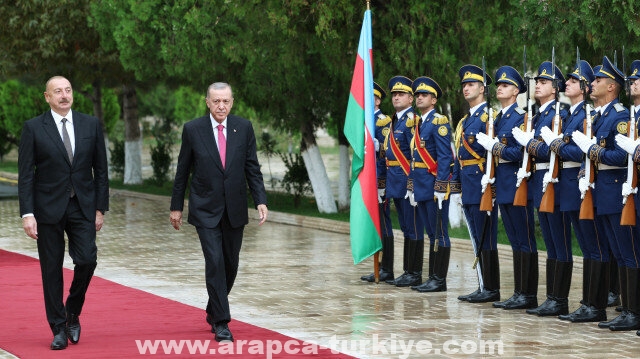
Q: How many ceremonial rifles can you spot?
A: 5